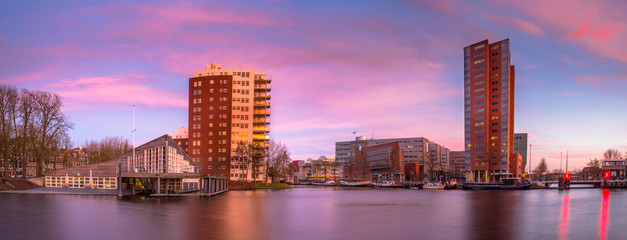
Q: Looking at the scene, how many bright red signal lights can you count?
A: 2